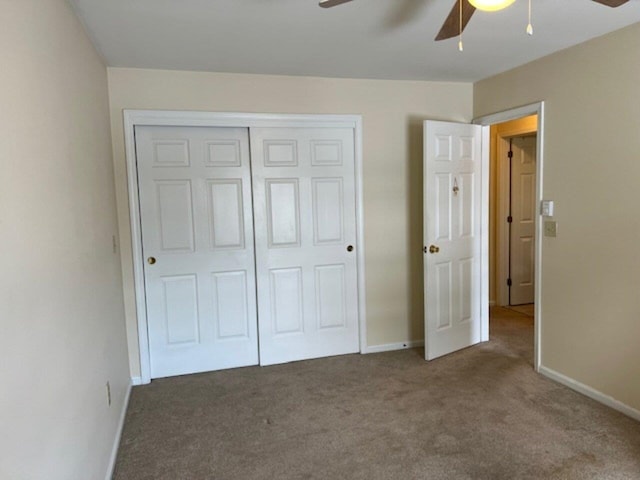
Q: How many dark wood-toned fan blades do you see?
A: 3